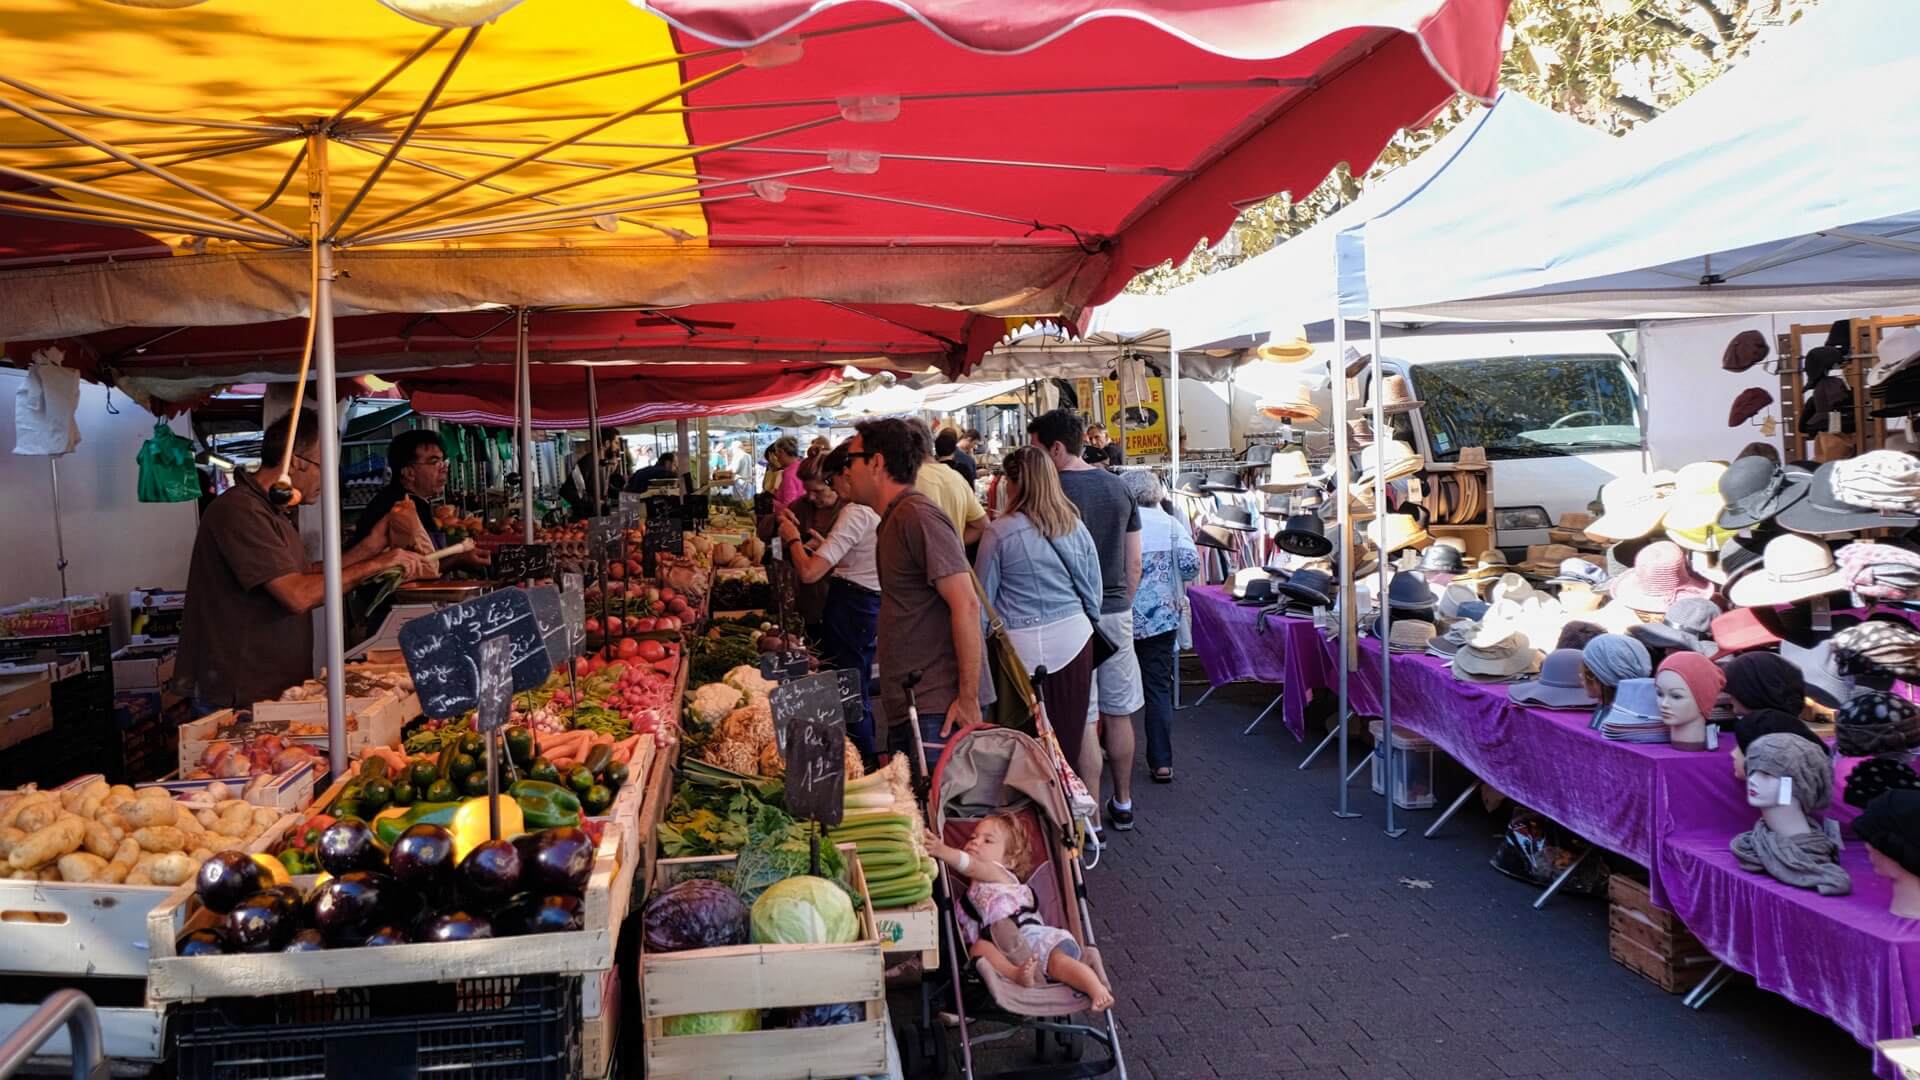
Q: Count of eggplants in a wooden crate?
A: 12